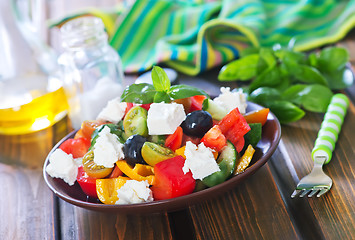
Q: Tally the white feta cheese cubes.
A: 7